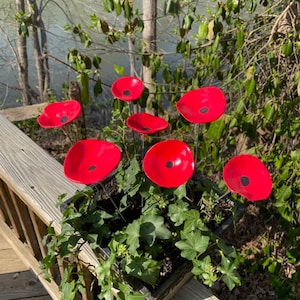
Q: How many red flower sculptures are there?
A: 7